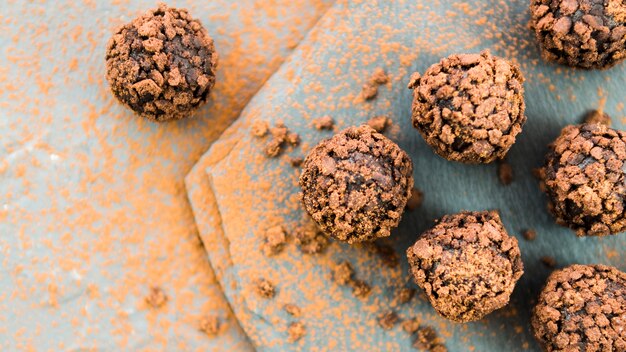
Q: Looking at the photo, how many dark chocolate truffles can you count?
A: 7